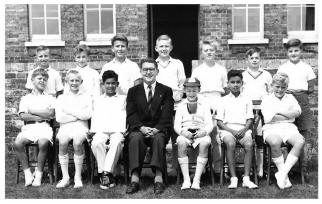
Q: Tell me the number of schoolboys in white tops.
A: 13